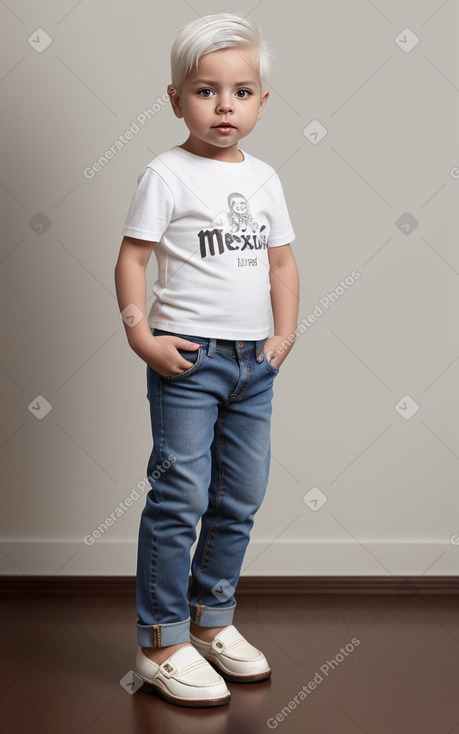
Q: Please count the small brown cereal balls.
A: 0